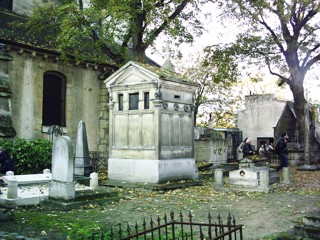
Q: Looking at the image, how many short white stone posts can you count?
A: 7